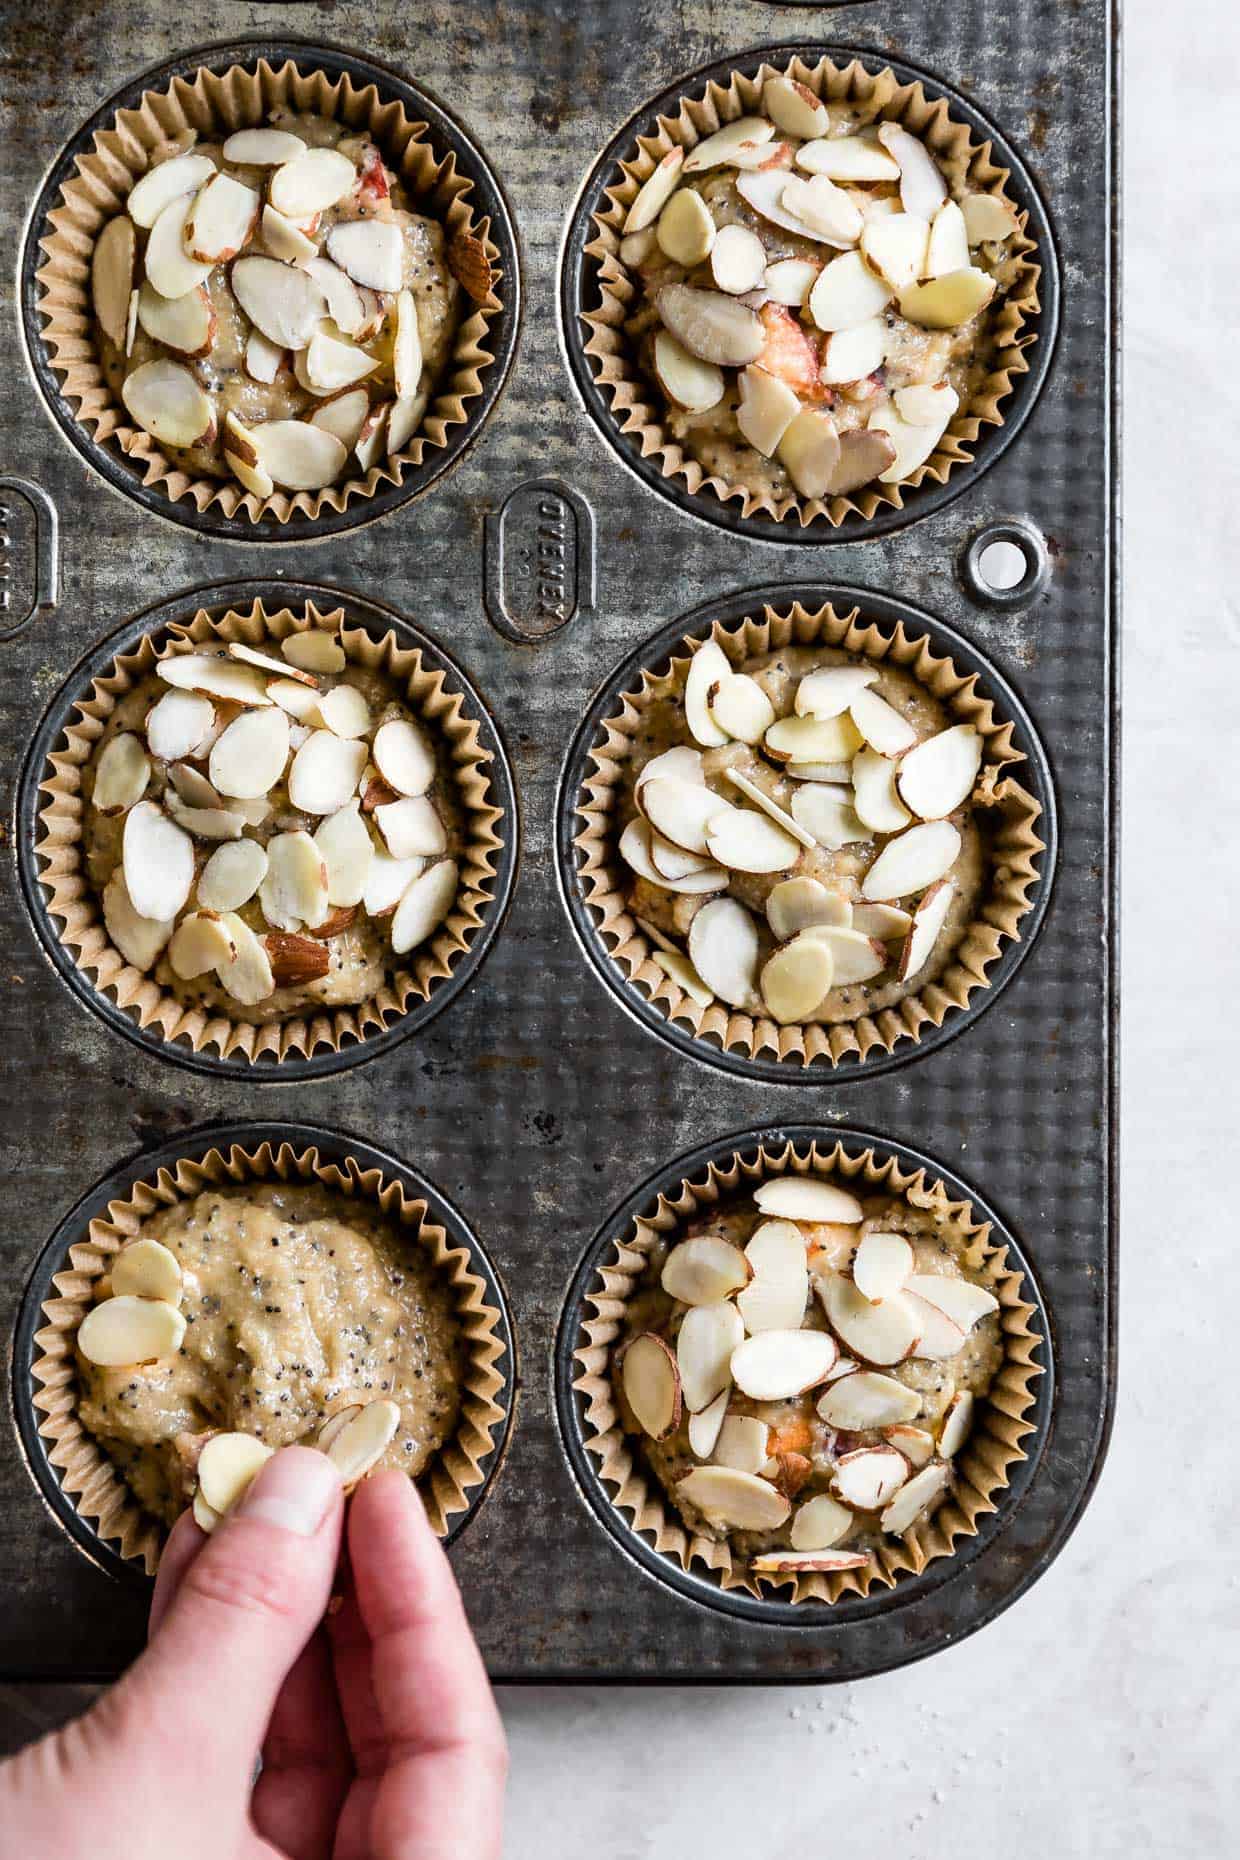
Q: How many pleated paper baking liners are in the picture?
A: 6